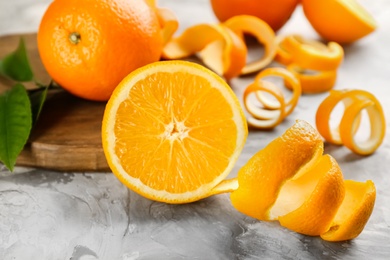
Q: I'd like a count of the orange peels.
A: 5